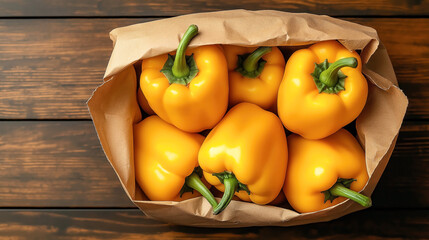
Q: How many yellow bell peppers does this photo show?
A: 6